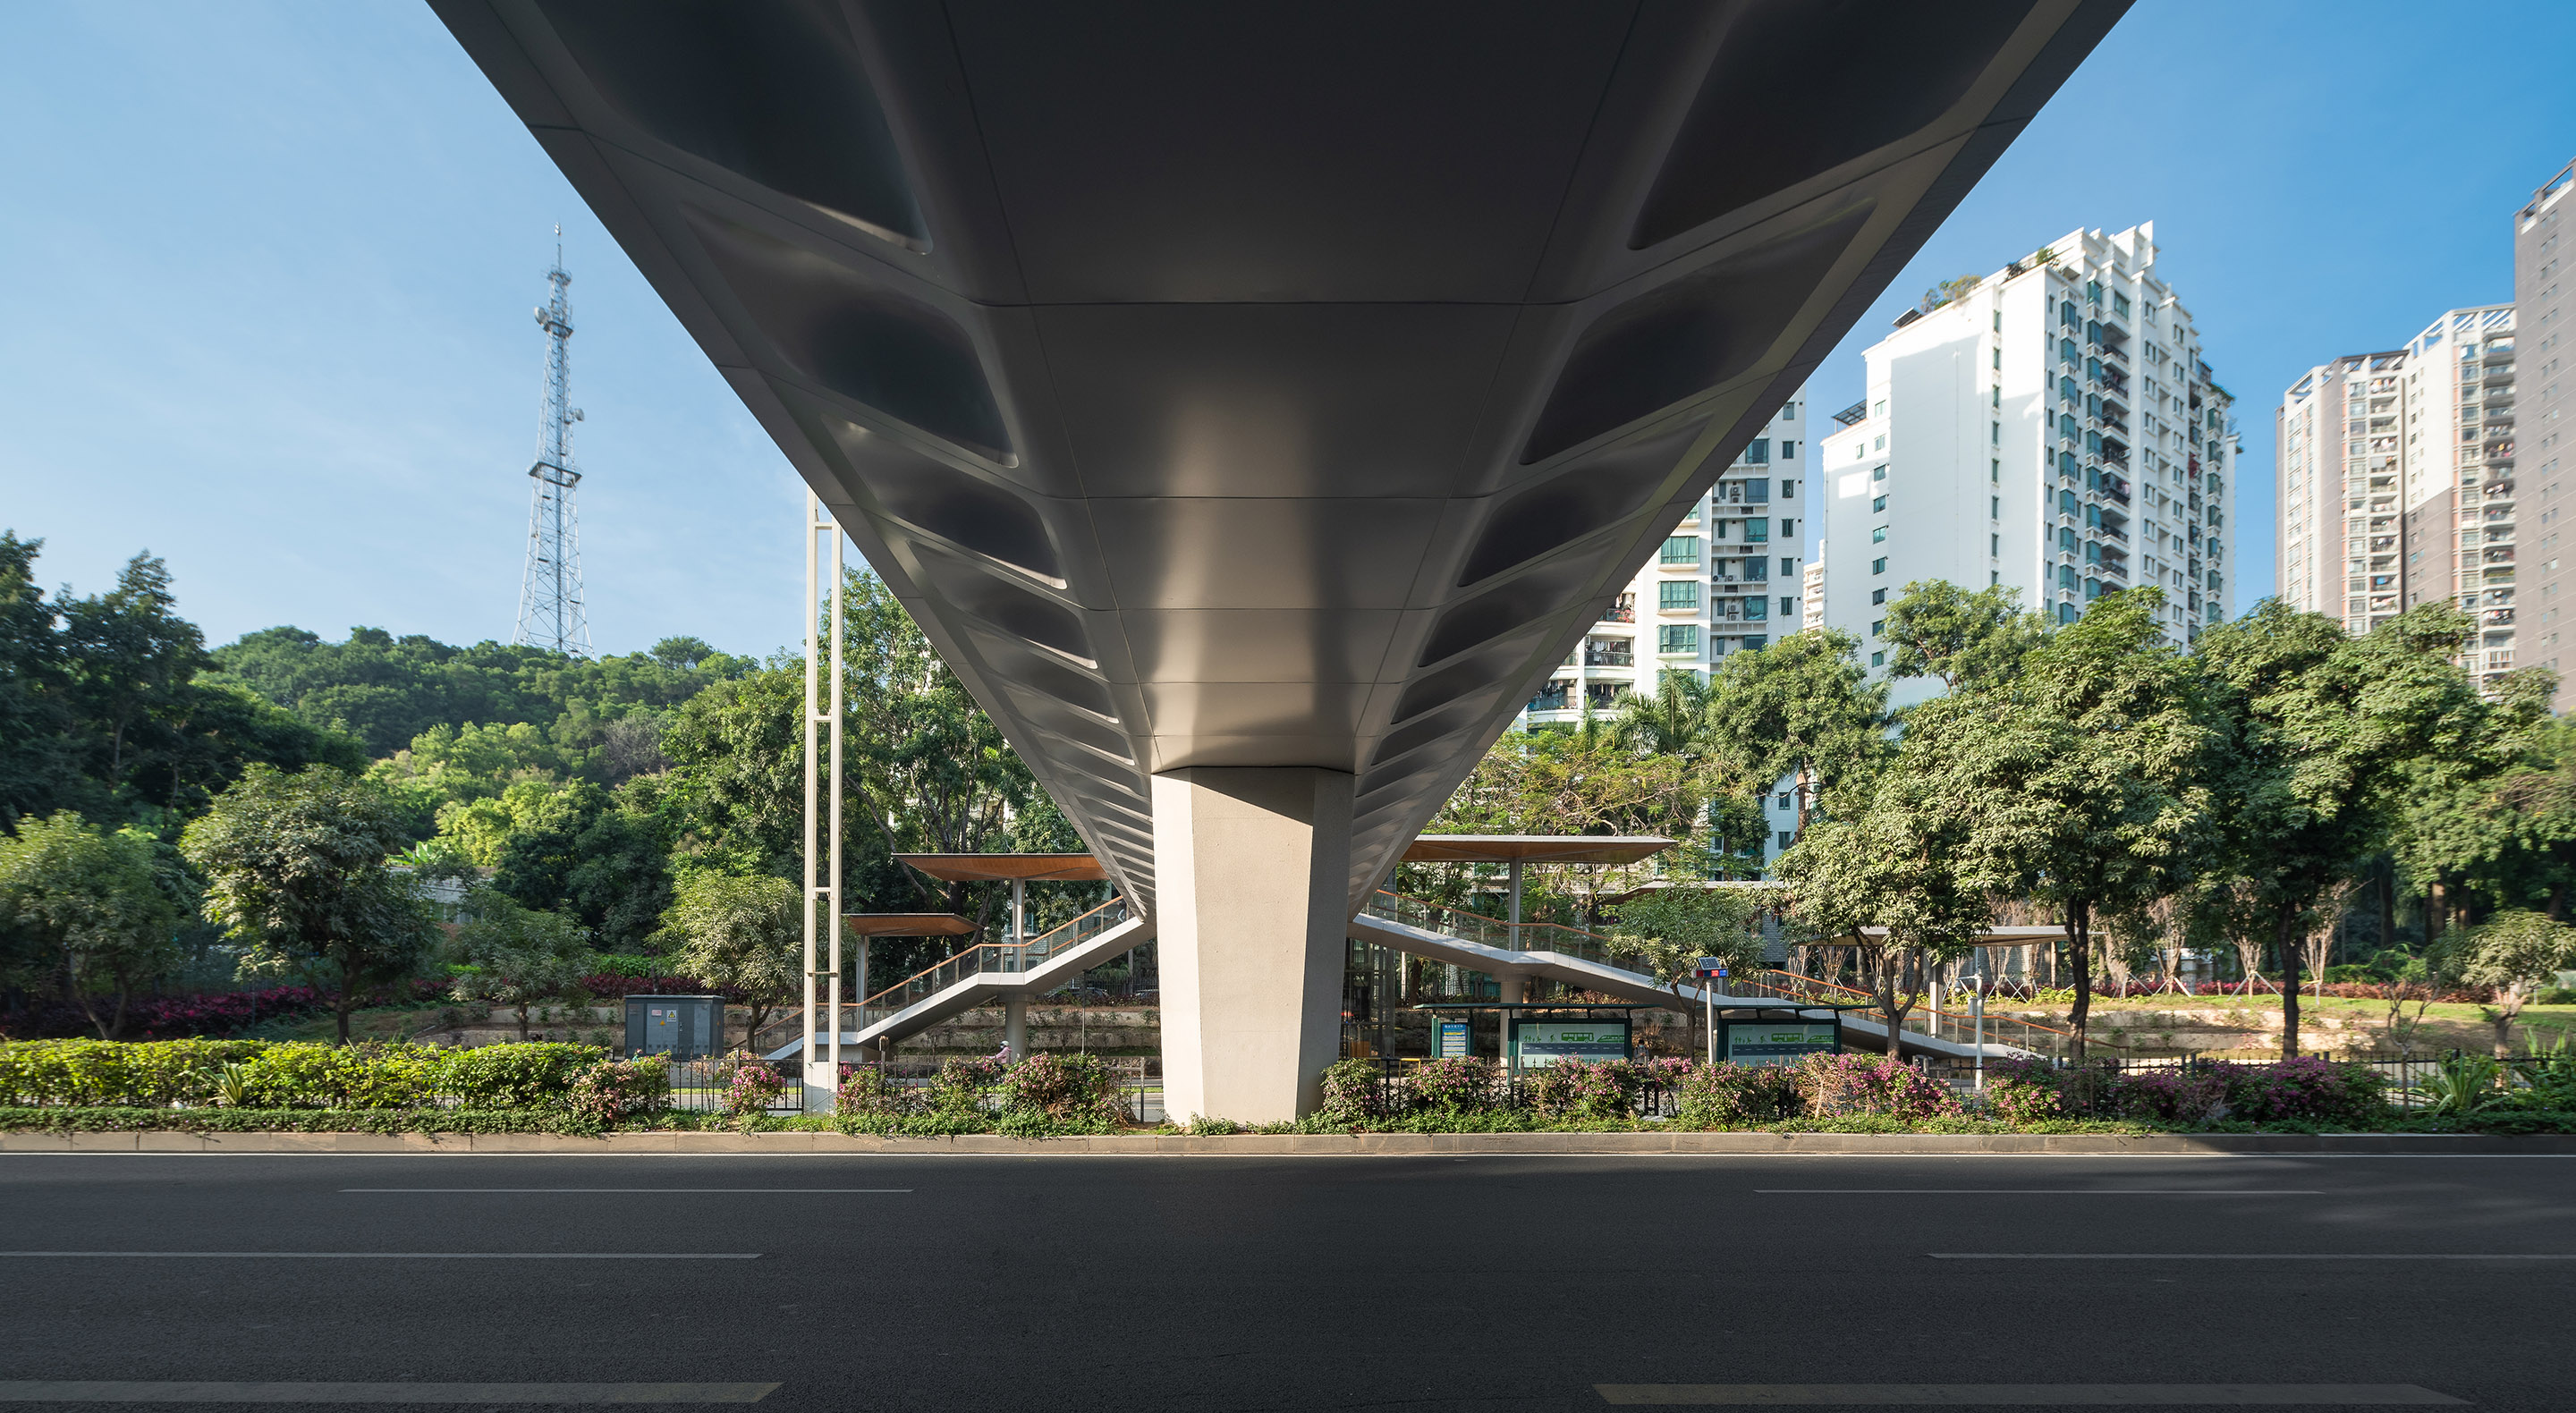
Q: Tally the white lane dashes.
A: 6